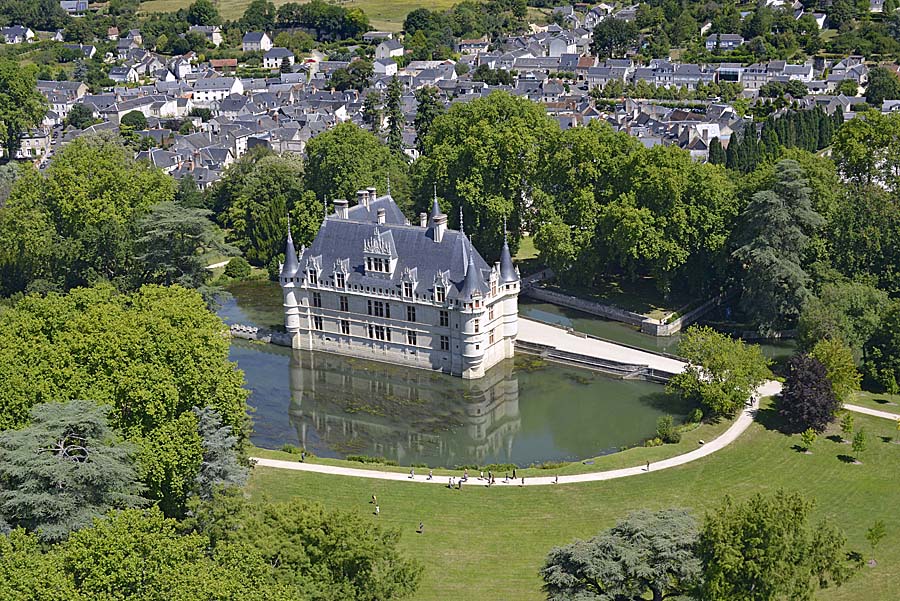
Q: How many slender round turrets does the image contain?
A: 4